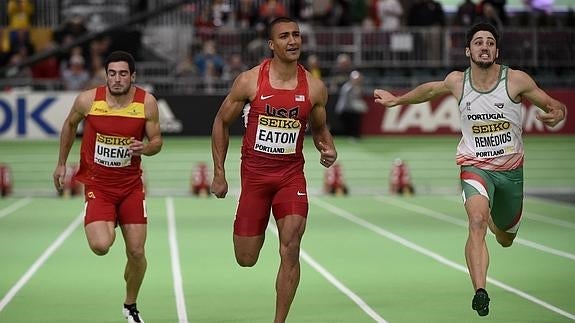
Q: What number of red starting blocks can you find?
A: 5